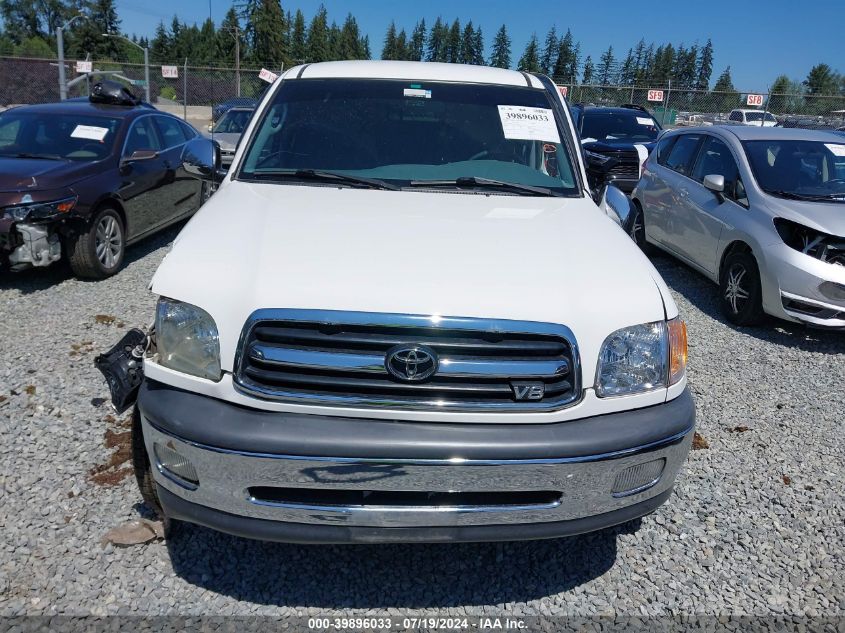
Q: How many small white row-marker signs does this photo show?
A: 6